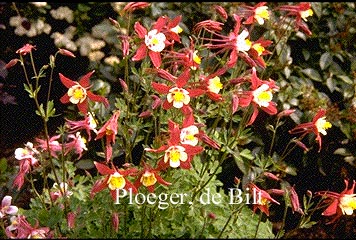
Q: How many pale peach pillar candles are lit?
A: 0